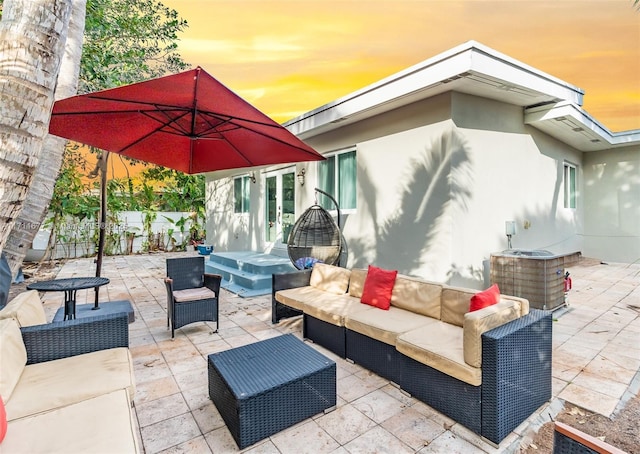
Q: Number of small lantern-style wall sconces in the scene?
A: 2